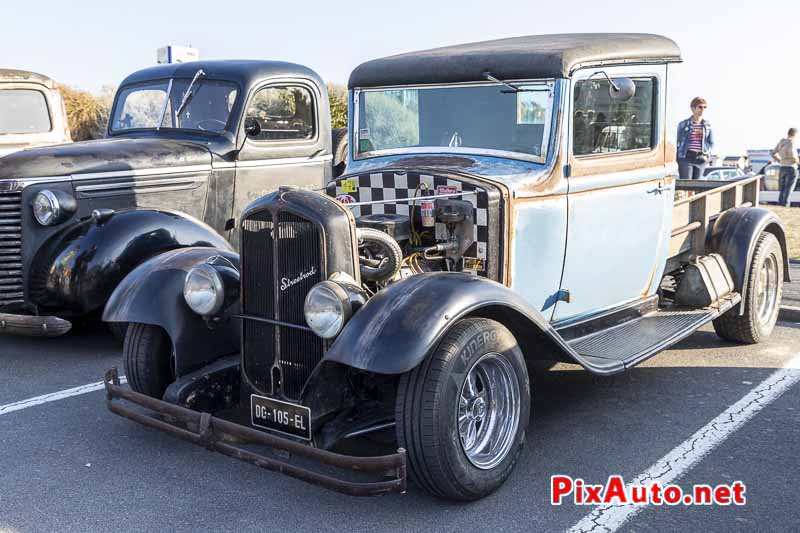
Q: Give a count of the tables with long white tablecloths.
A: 0